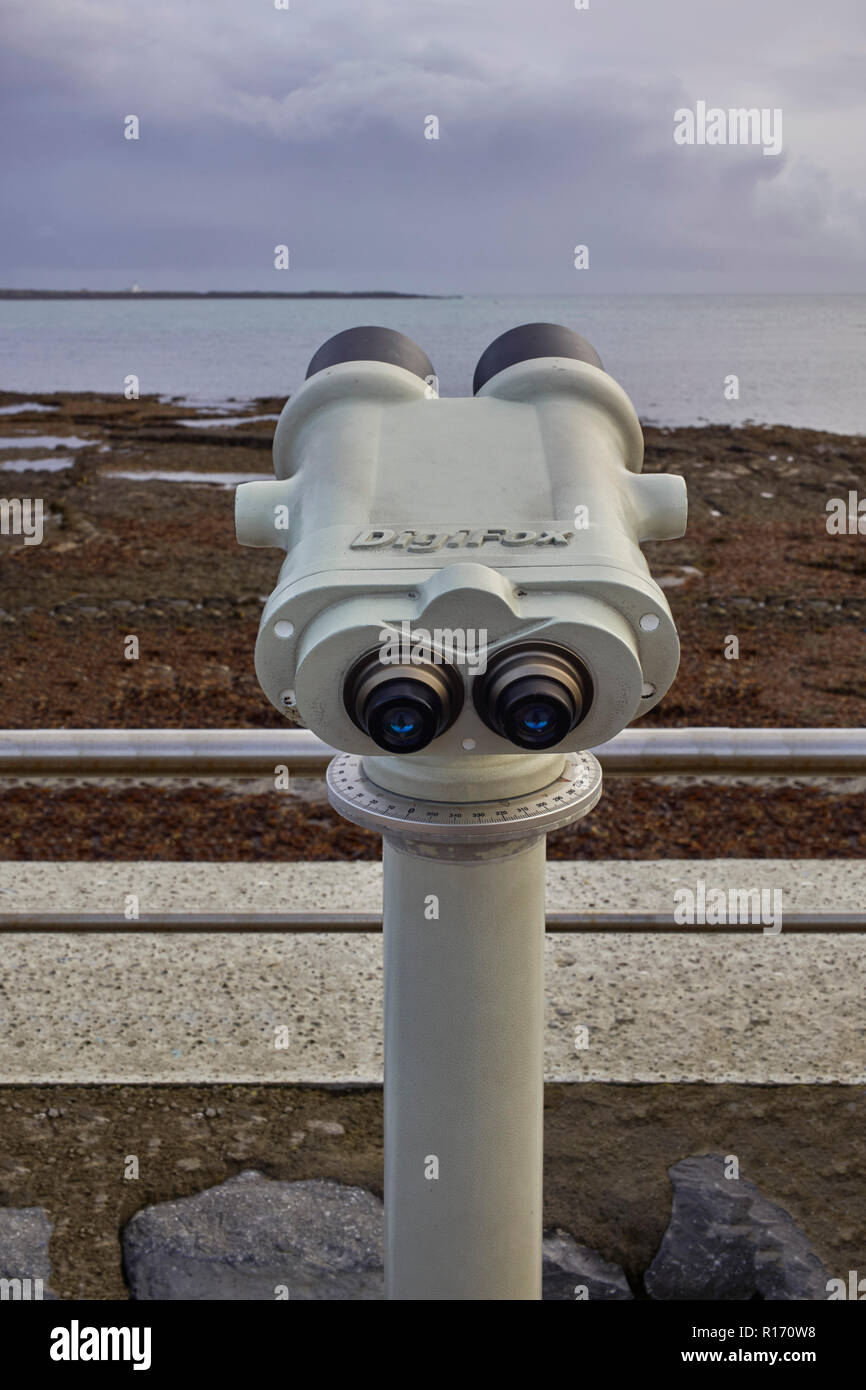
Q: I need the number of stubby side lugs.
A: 2